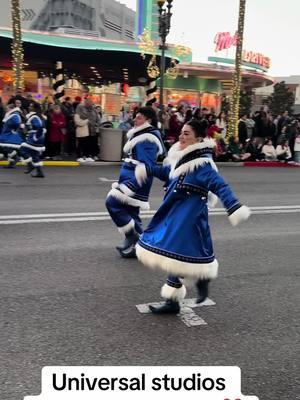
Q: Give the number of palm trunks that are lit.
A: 2